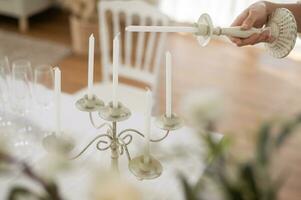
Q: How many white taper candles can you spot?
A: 6